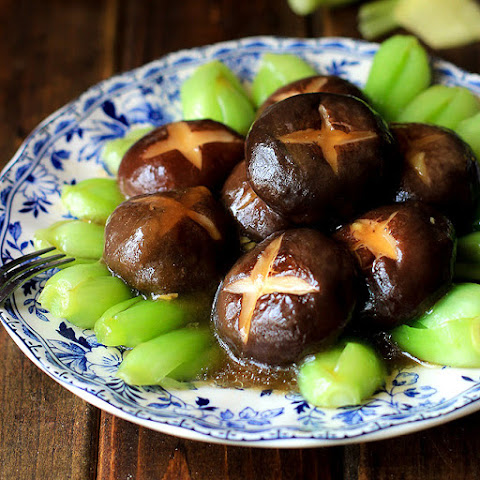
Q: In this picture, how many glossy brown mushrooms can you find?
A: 8